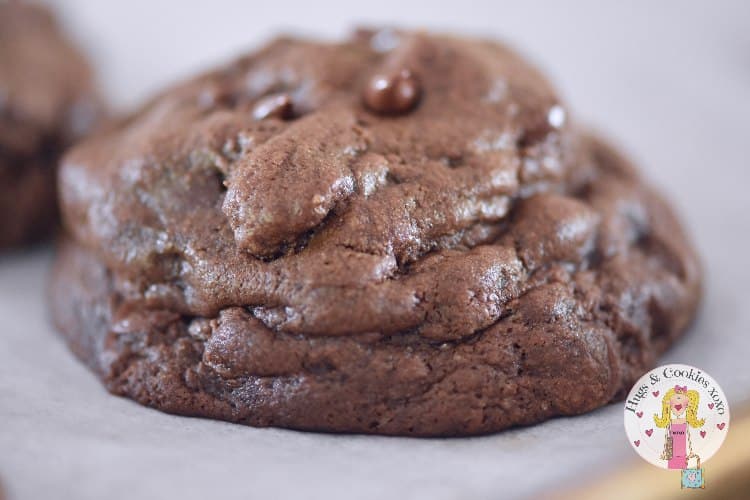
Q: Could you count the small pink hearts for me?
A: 7